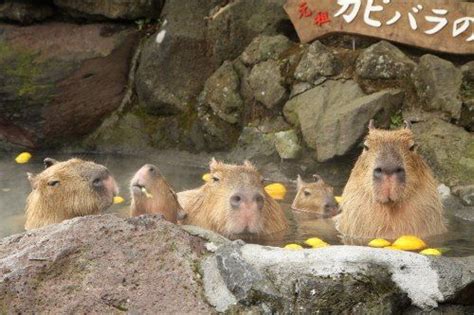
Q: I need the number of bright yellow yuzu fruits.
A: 10